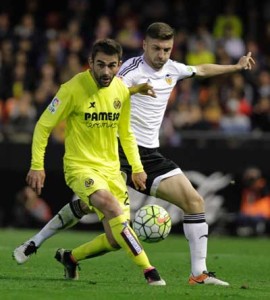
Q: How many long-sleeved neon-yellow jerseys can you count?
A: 1